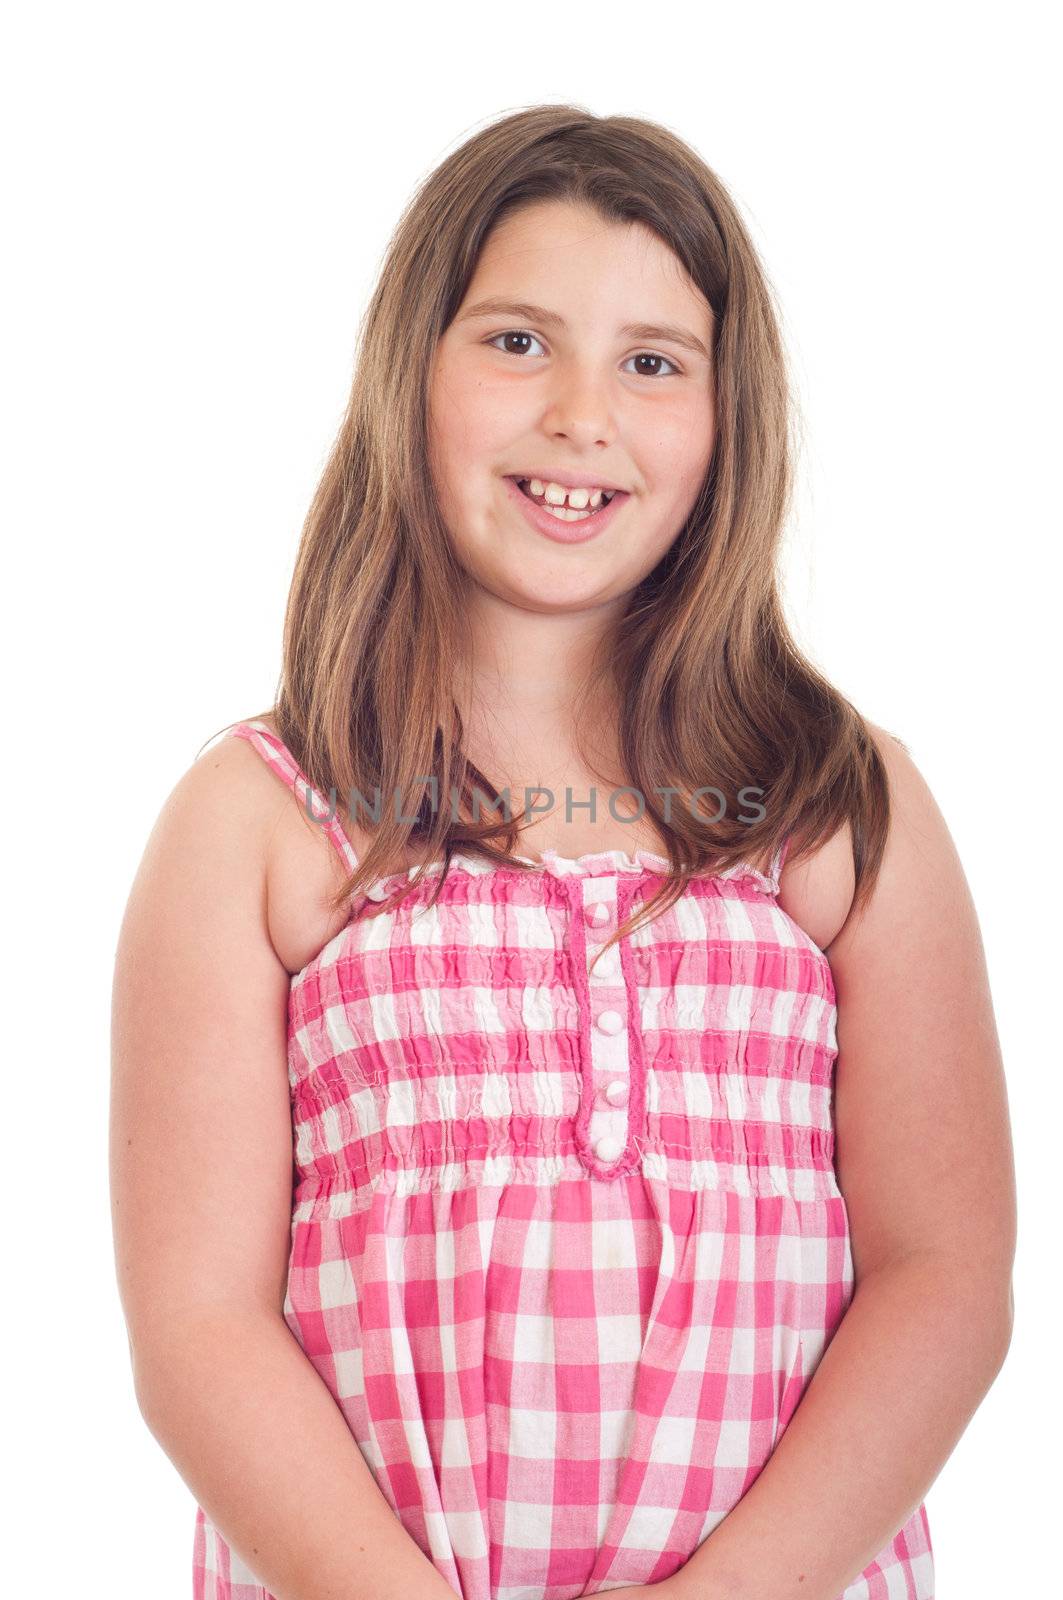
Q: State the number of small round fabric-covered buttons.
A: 5